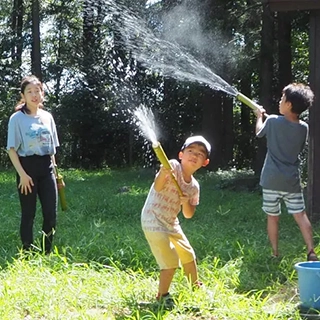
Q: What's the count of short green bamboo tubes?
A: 3